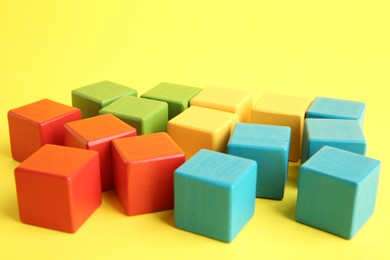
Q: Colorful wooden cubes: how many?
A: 15